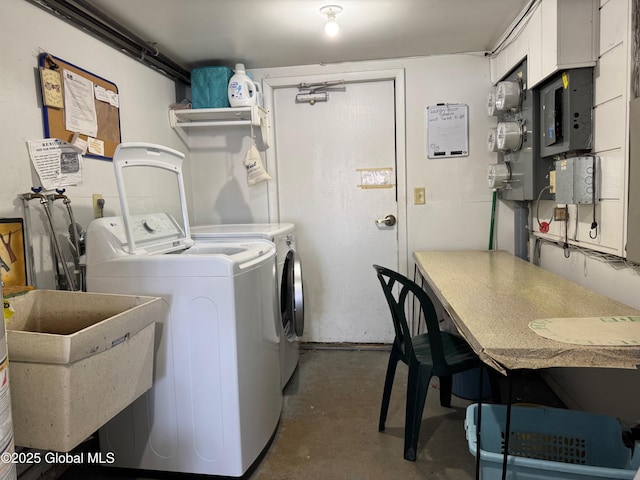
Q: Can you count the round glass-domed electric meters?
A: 5